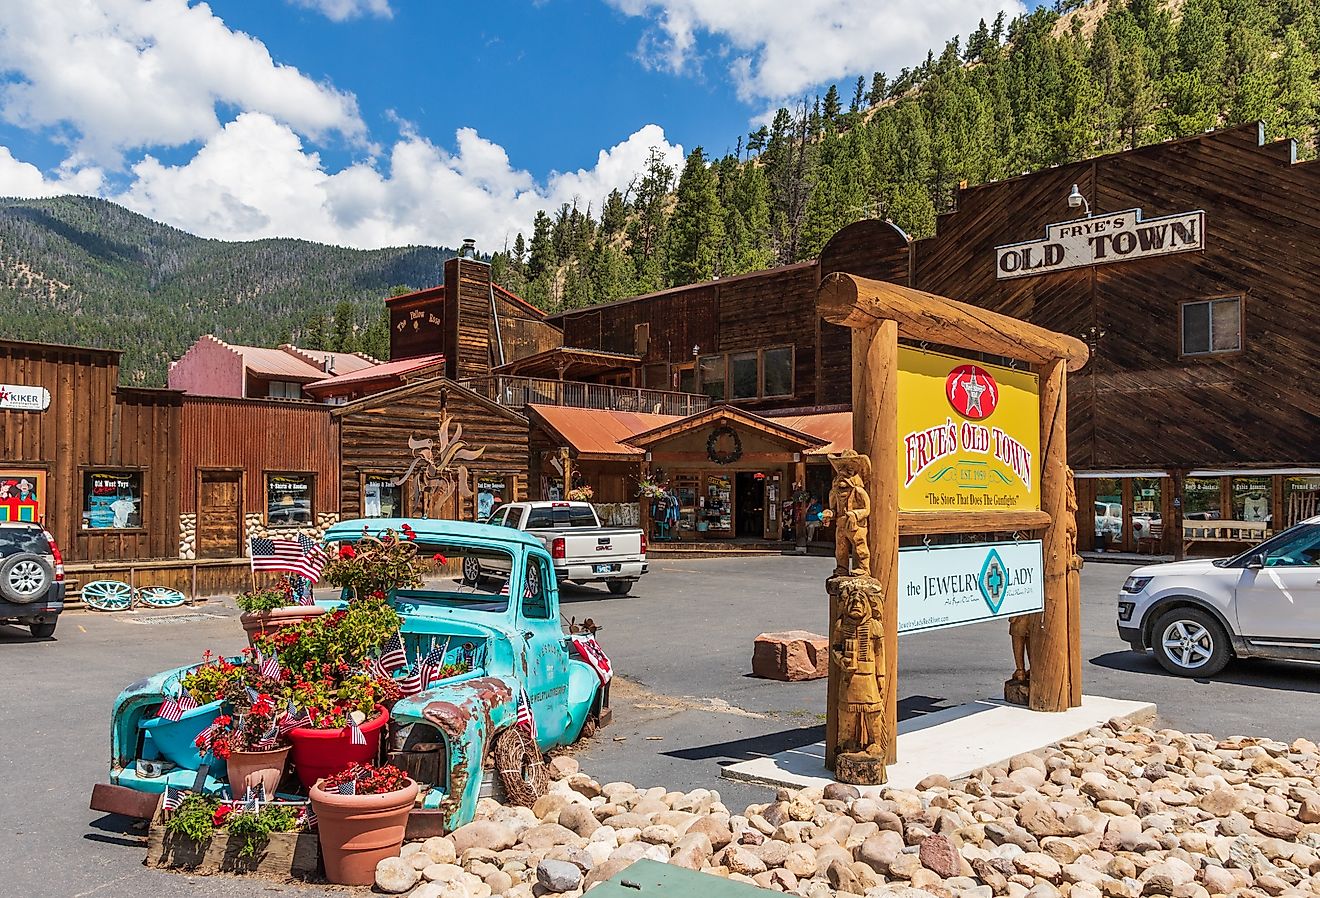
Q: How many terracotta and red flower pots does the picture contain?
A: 4